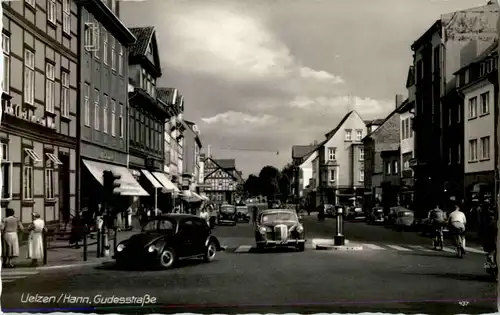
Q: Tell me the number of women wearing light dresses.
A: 2